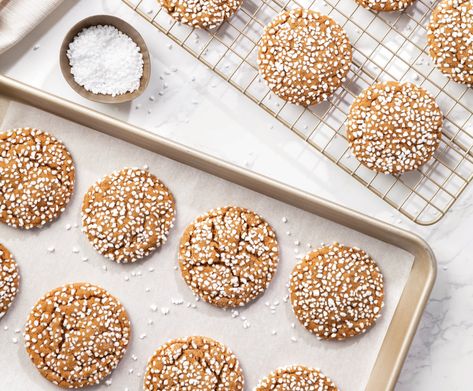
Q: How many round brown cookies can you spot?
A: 13